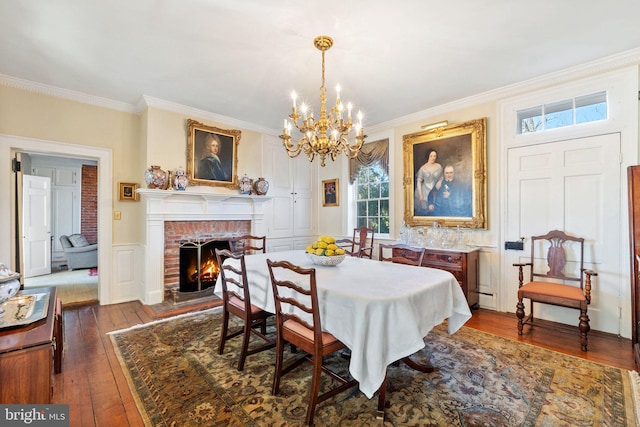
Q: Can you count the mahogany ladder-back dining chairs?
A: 5